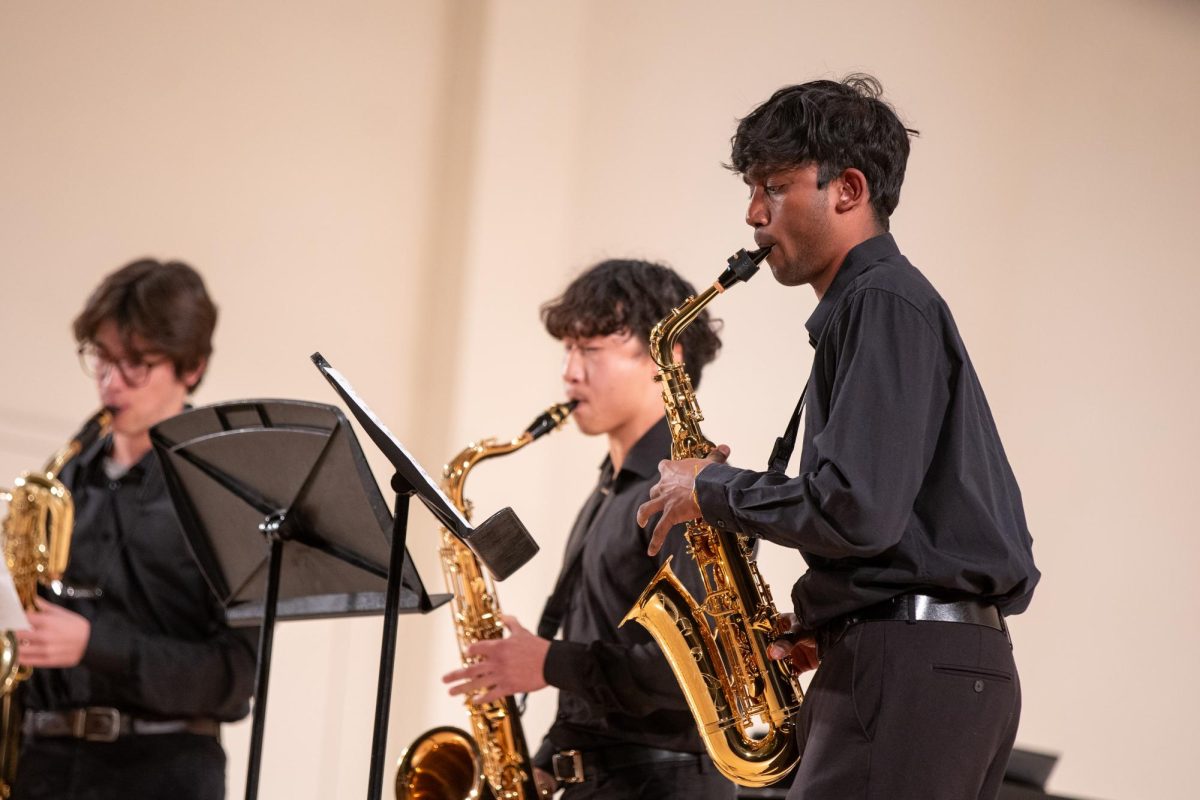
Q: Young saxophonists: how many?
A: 3